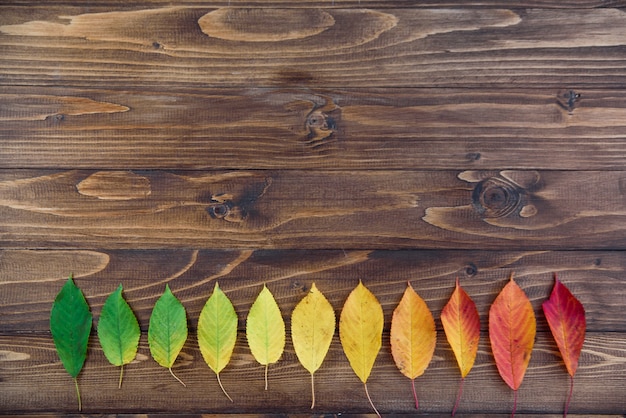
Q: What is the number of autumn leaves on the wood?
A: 11